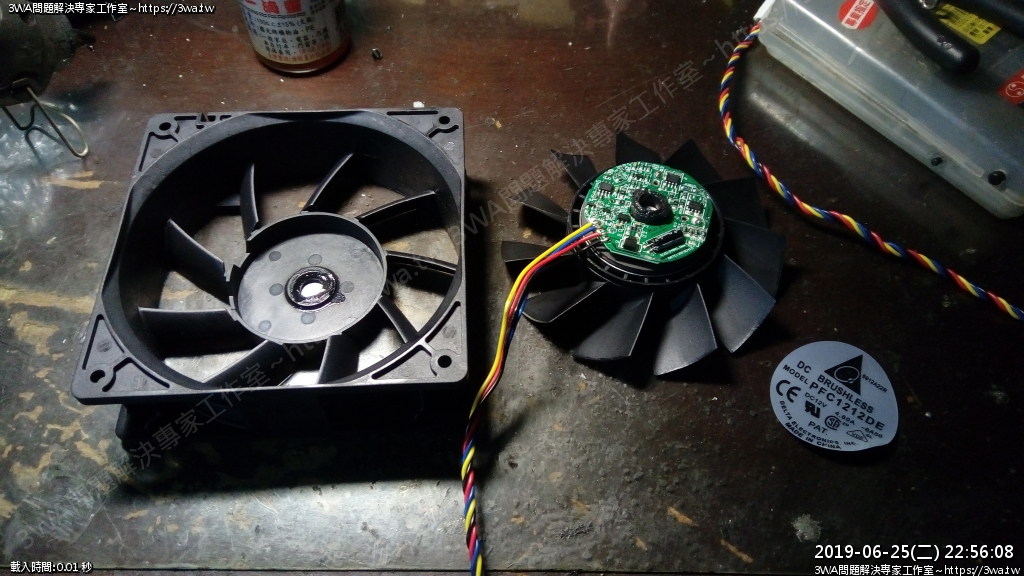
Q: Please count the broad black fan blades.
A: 11